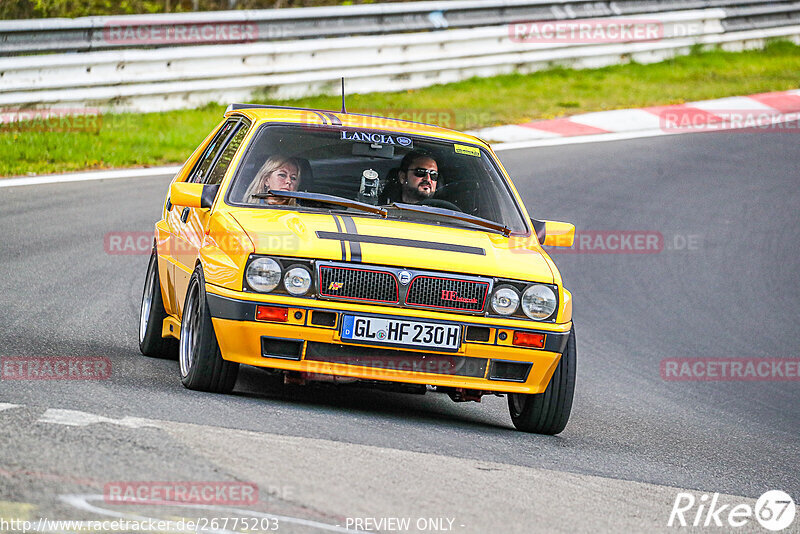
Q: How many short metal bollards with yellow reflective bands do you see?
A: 0